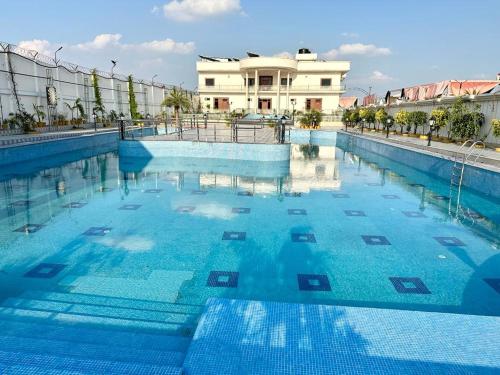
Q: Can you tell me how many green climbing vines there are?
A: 2